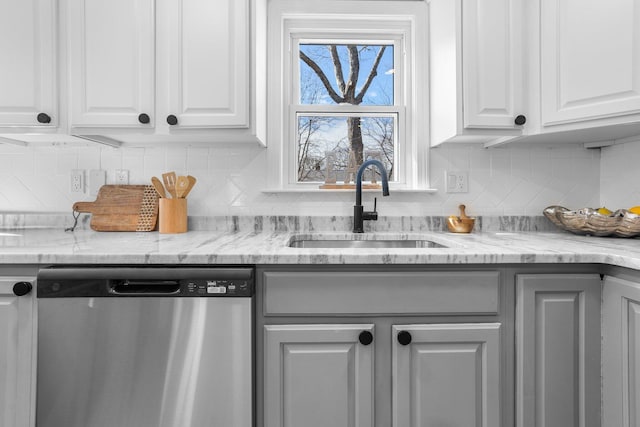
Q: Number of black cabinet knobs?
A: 7